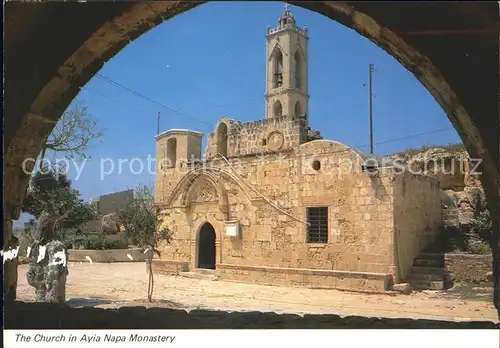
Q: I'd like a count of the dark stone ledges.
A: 1